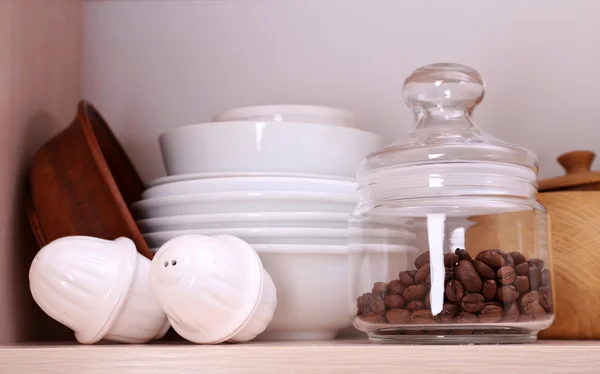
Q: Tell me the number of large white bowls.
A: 2